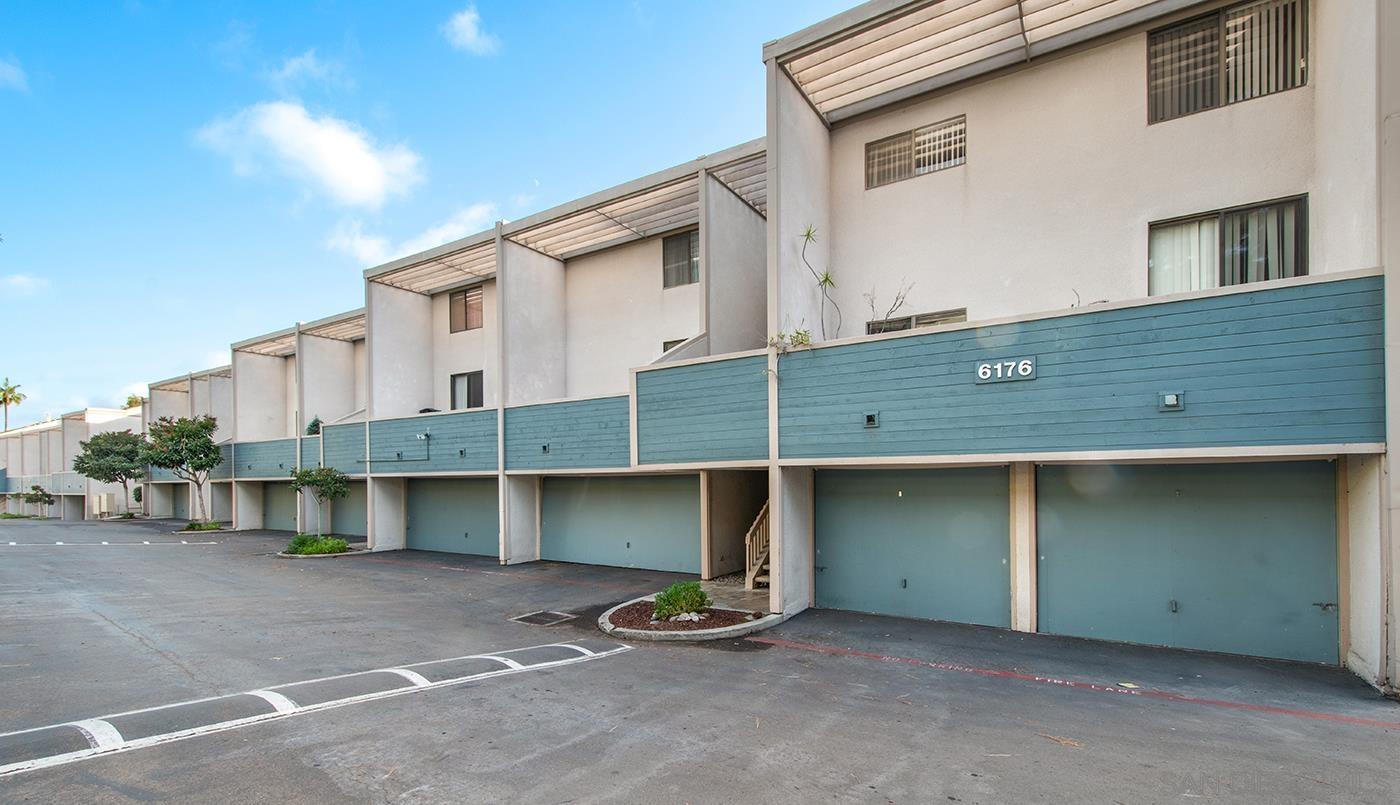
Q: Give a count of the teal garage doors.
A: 7